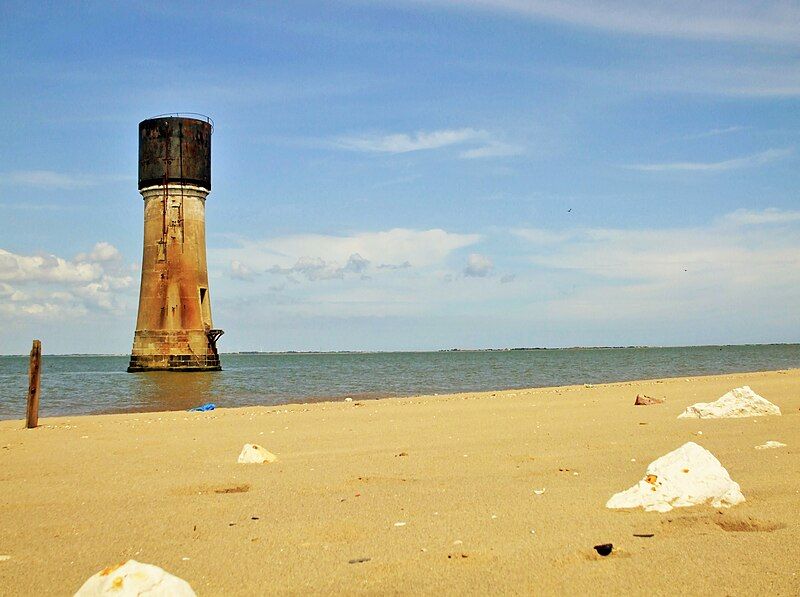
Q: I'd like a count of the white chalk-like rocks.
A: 4